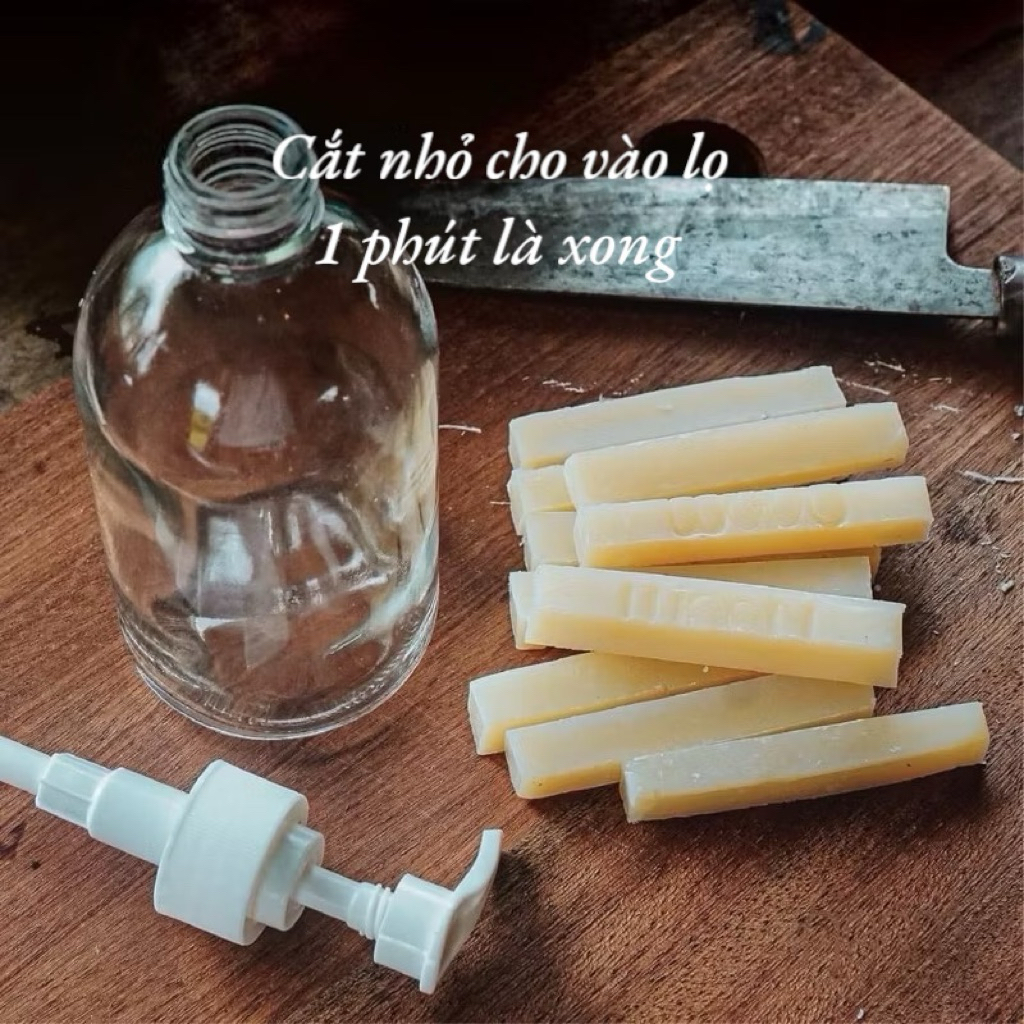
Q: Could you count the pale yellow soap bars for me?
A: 10